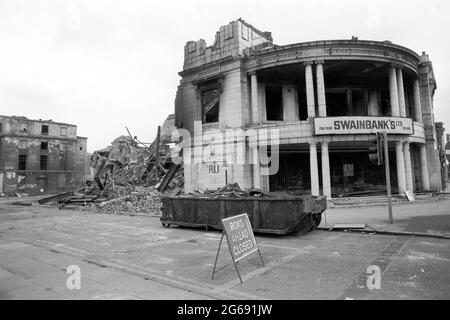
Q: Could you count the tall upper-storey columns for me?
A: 6